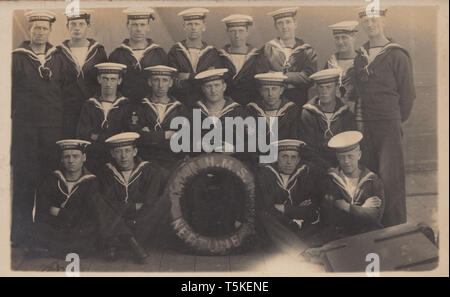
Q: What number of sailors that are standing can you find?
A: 8